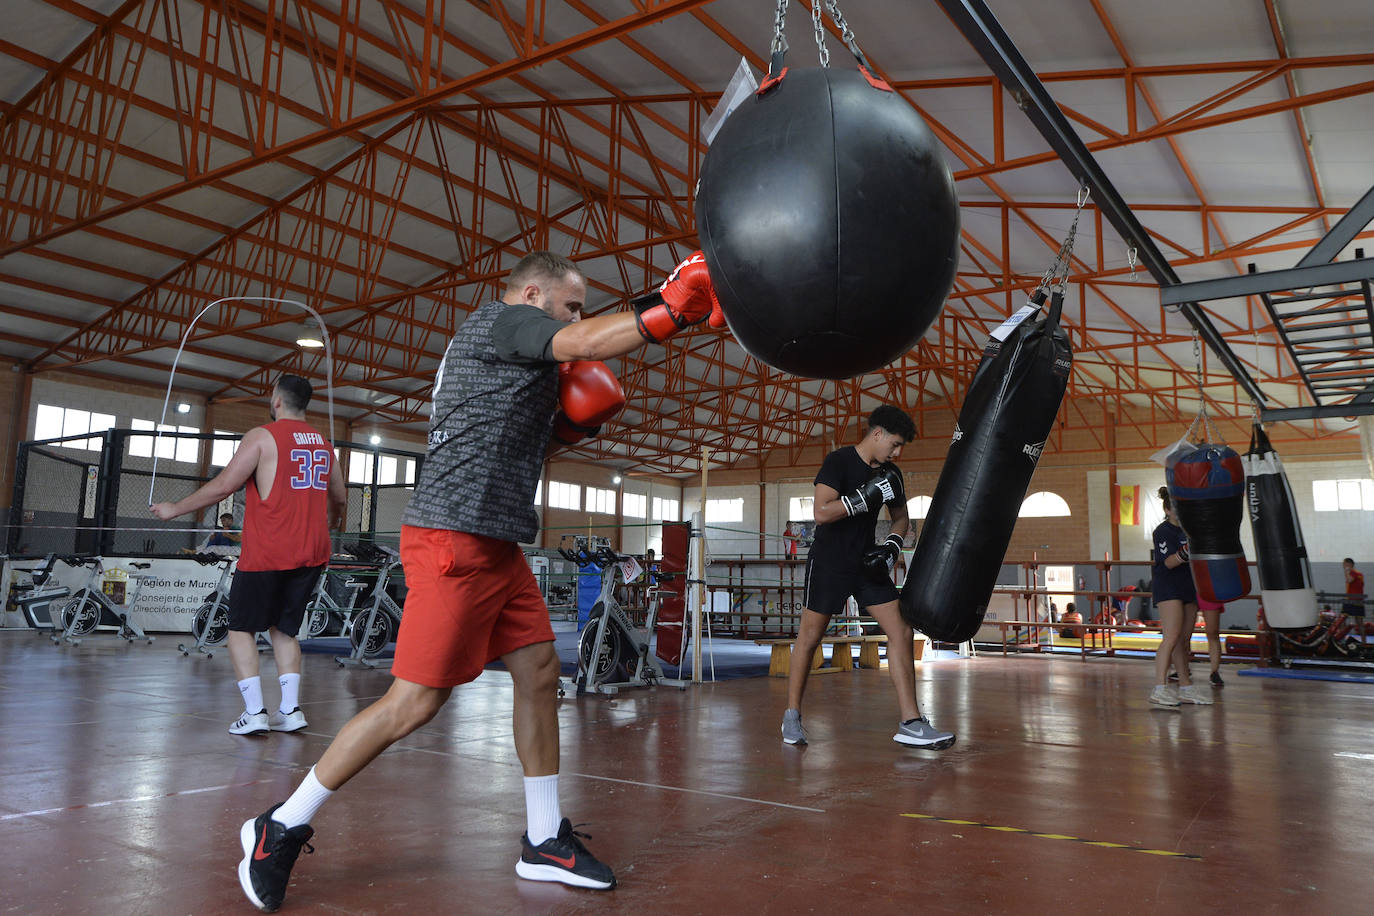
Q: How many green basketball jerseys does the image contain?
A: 0